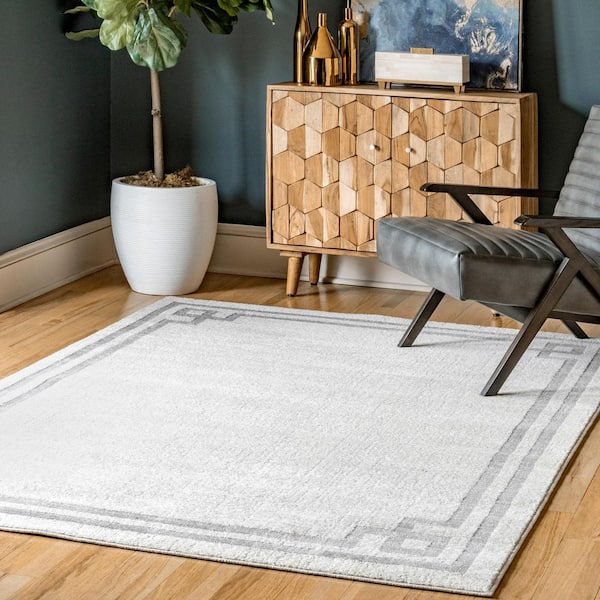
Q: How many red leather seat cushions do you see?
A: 0